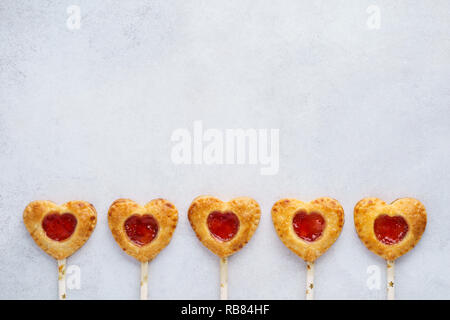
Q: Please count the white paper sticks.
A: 5